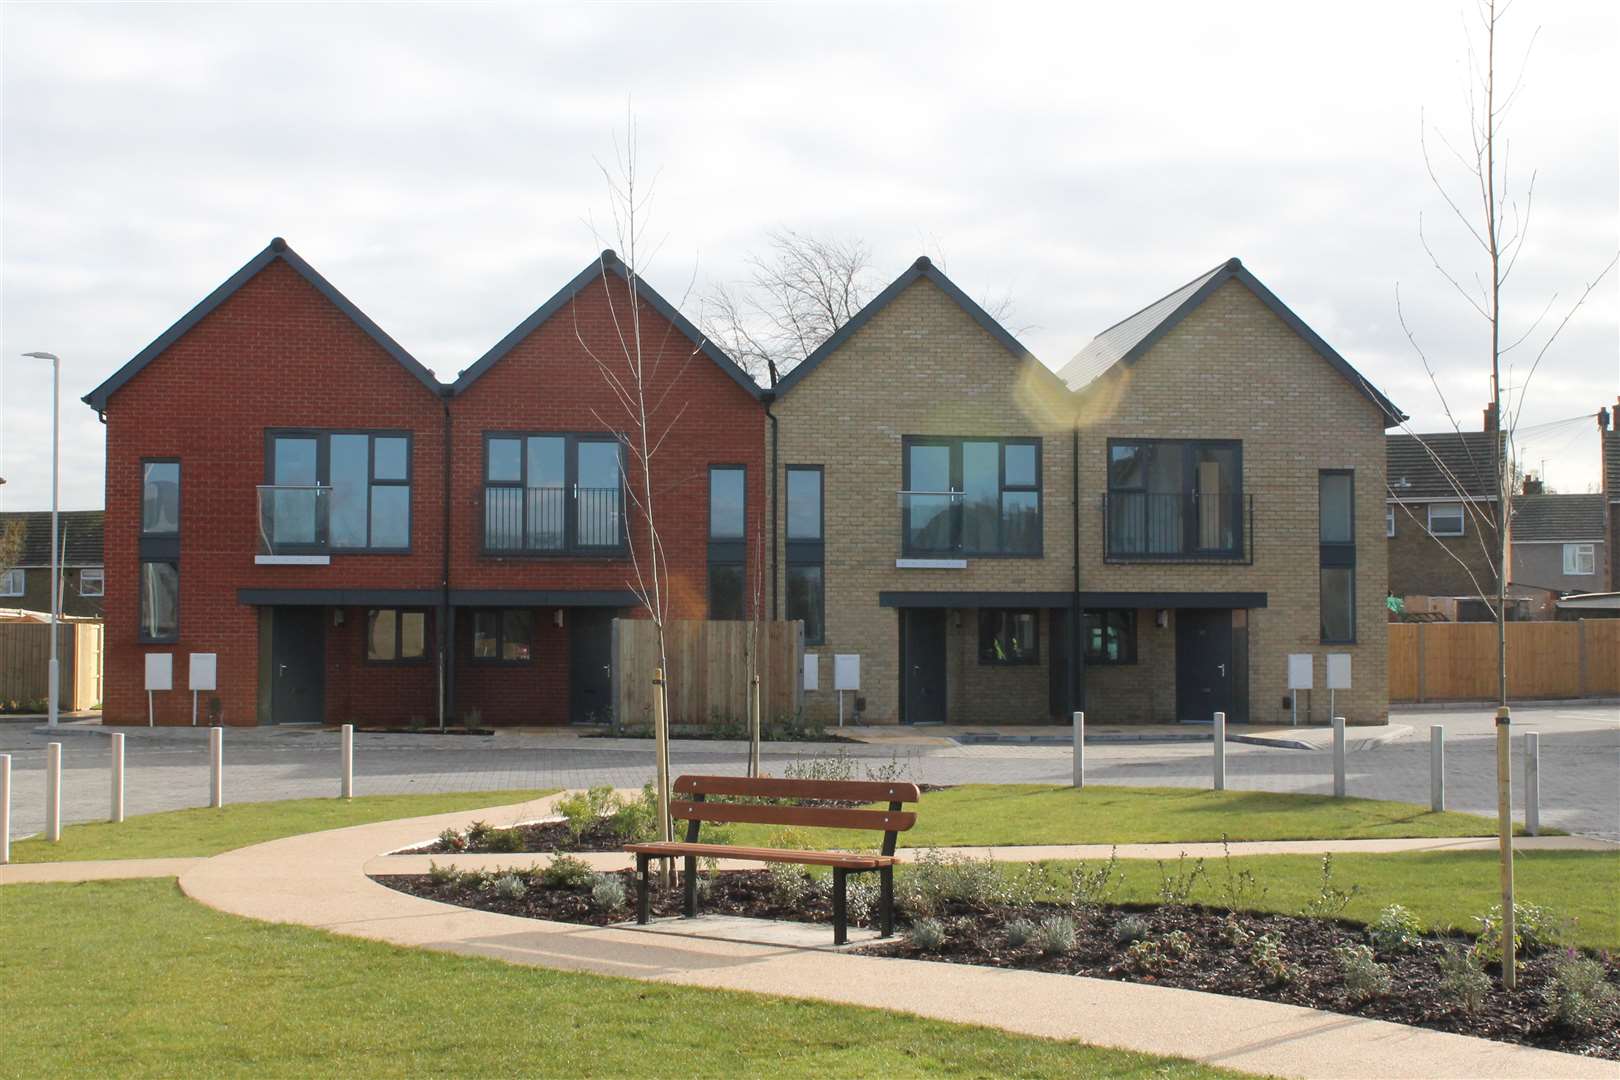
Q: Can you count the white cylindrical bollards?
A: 10